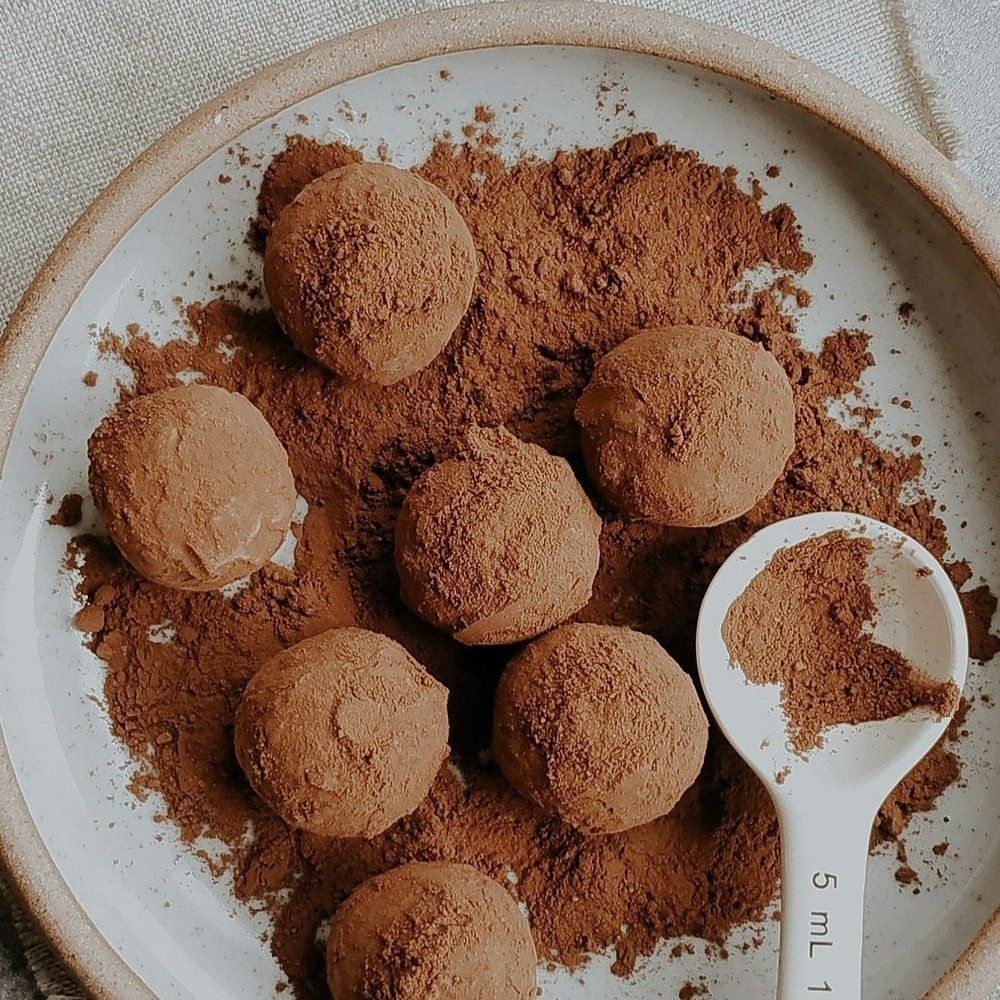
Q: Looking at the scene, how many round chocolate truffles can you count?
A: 7